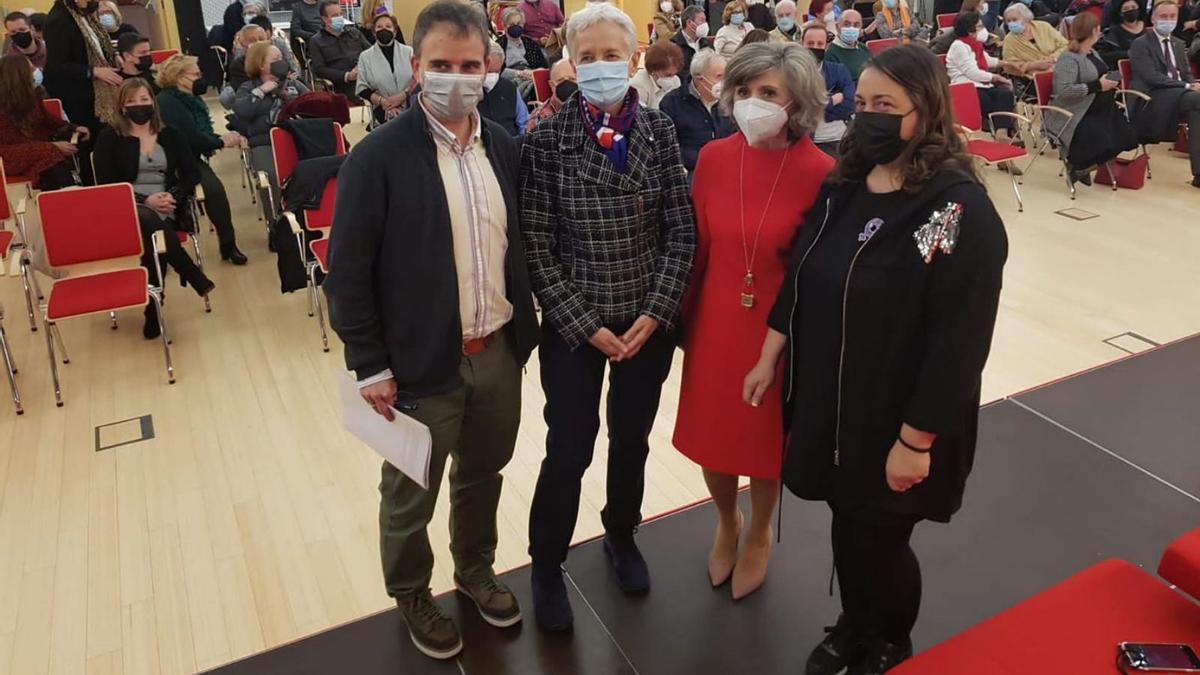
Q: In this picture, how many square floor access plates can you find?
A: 3